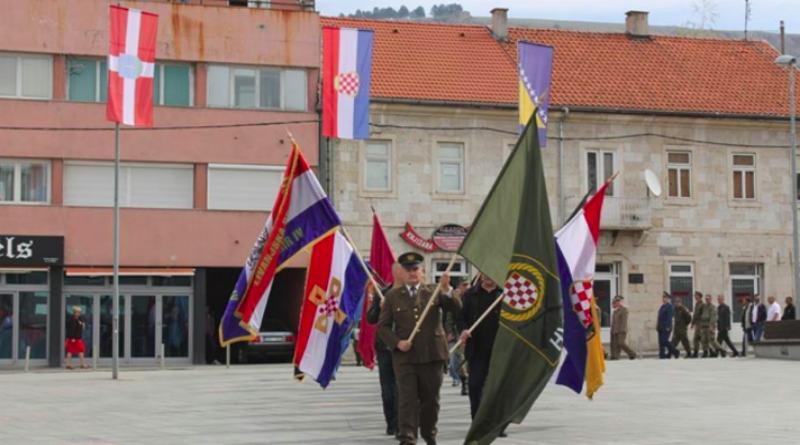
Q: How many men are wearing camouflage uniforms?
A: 3